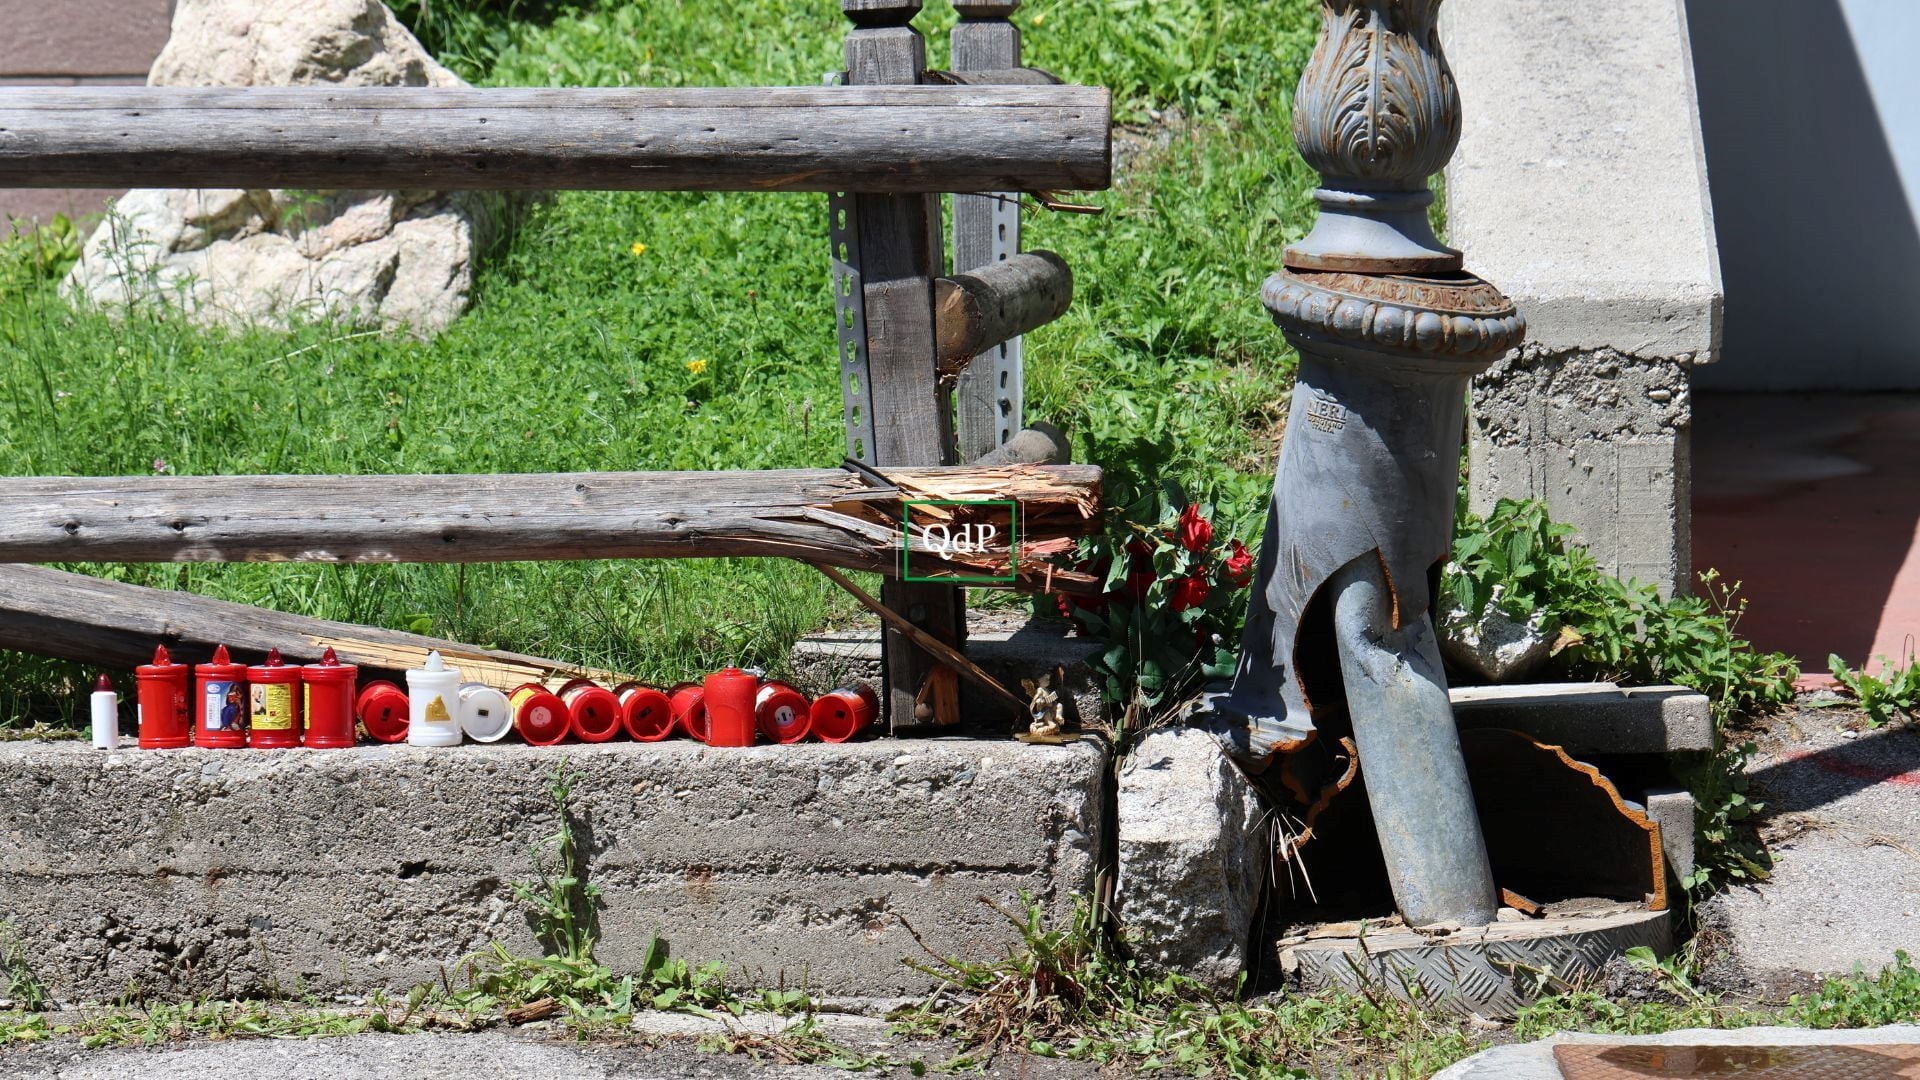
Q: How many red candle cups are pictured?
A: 12